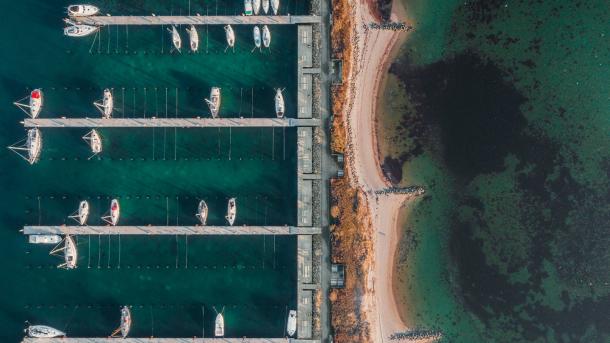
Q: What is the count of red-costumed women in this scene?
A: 0